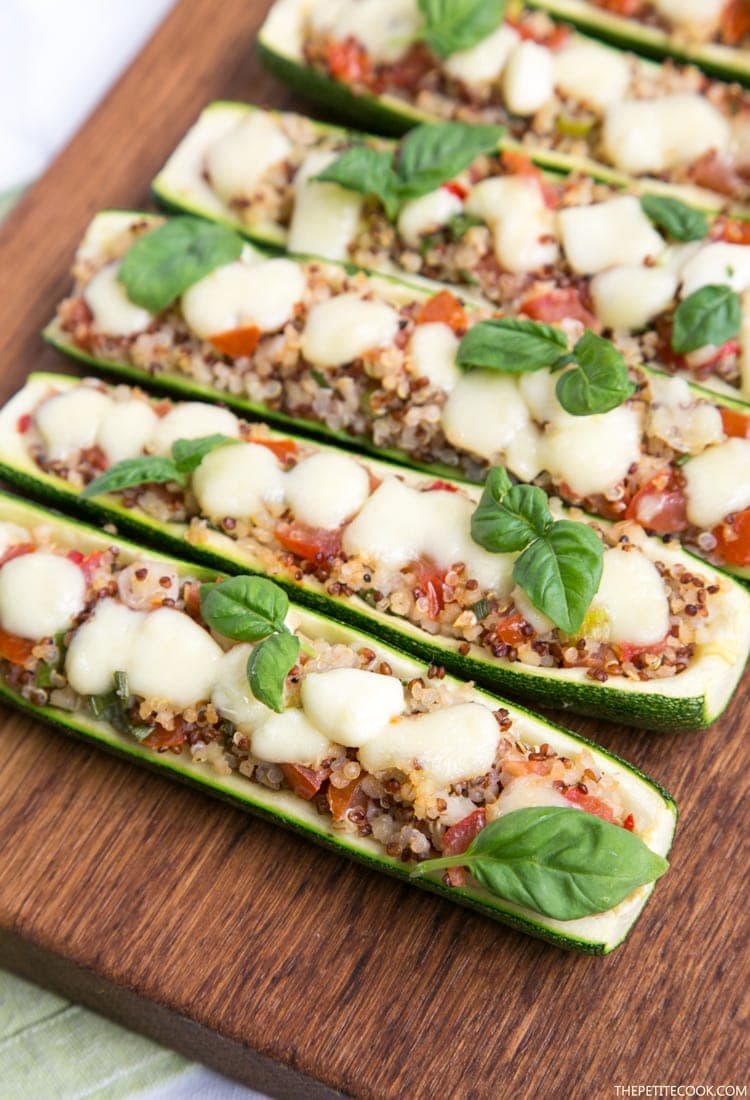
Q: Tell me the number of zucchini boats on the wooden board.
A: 6